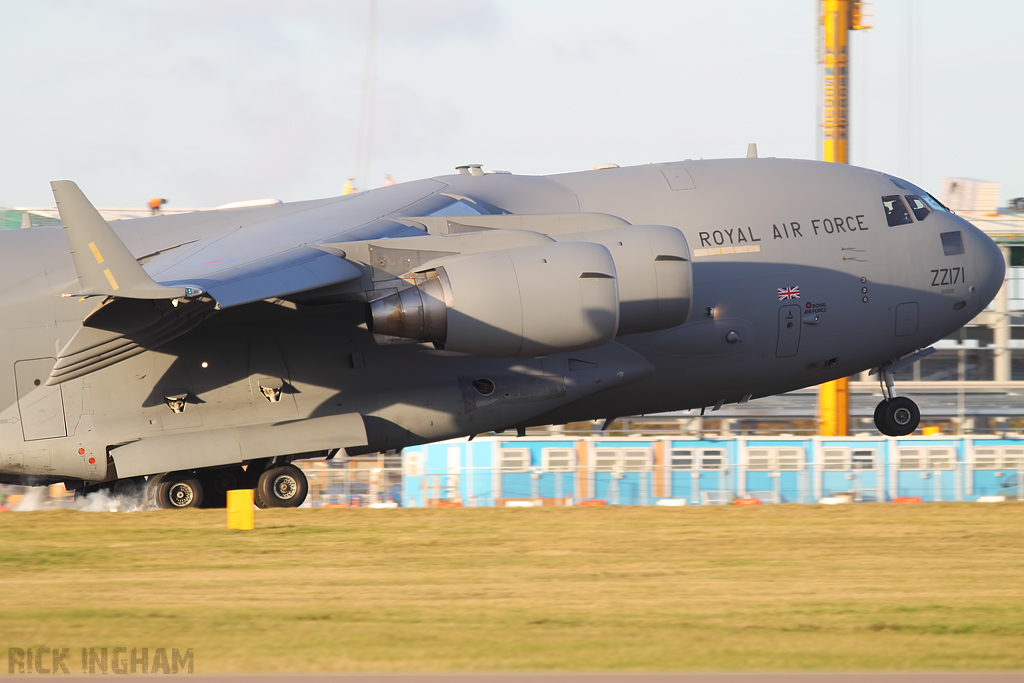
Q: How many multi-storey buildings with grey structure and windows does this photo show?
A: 1